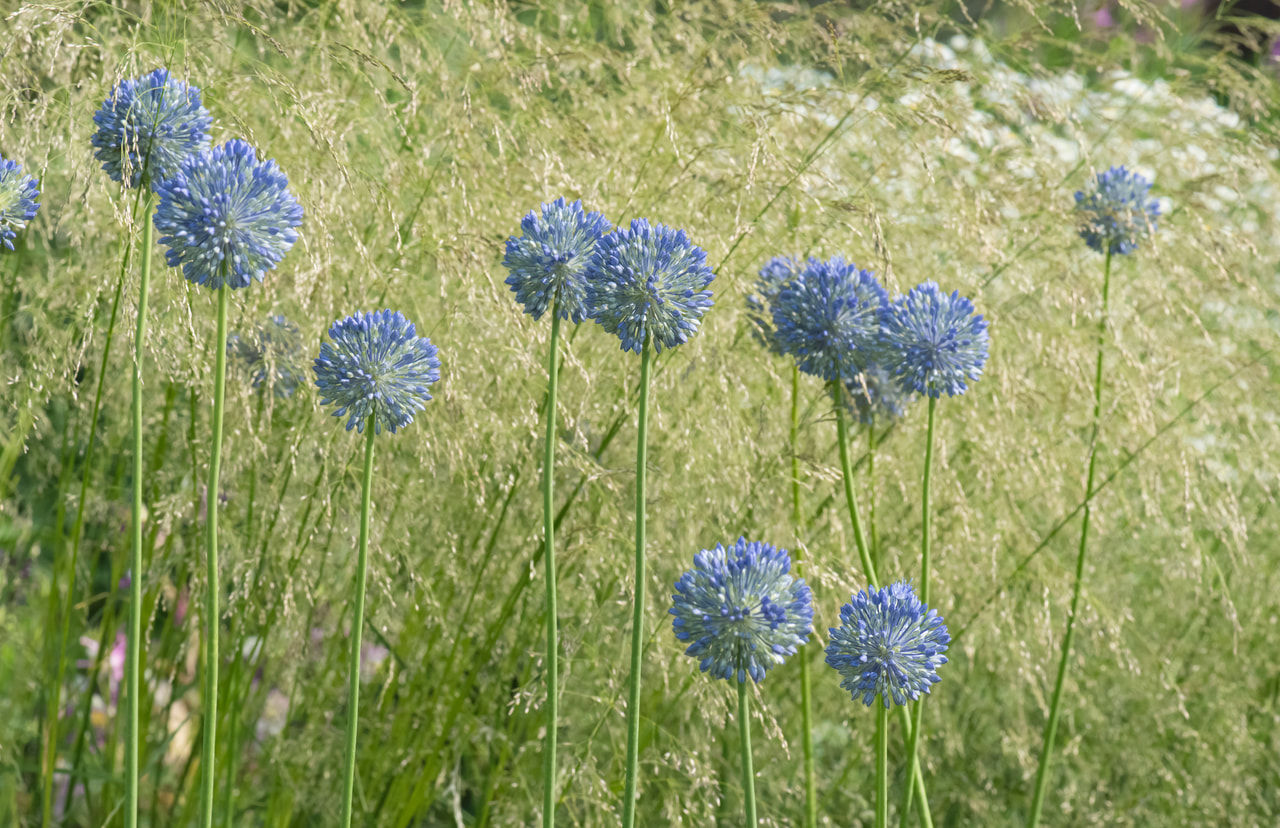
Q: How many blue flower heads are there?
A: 14